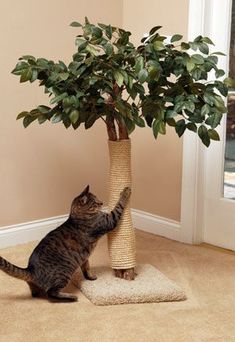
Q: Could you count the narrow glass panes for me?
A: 1